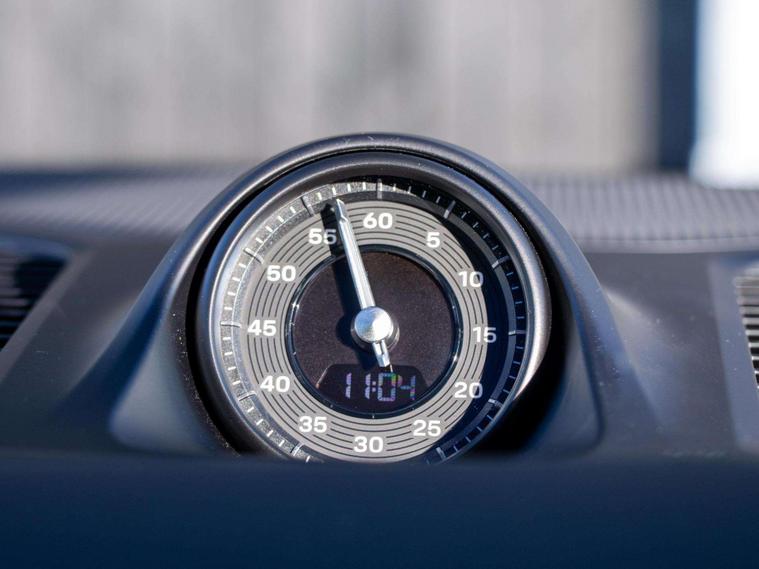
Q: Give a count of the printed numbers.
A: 12